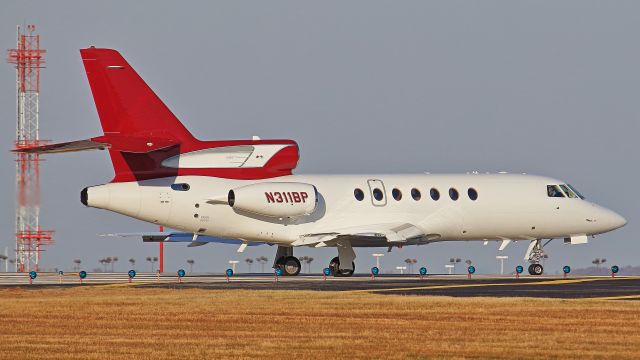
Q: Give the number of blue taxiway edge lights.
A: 13